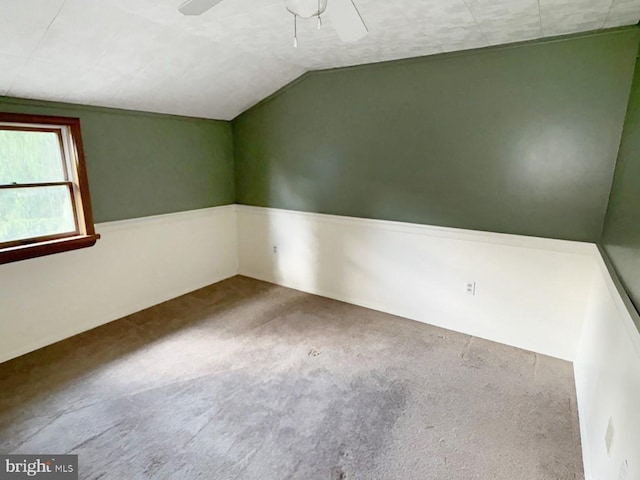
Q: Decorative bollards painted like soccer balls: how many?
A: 0